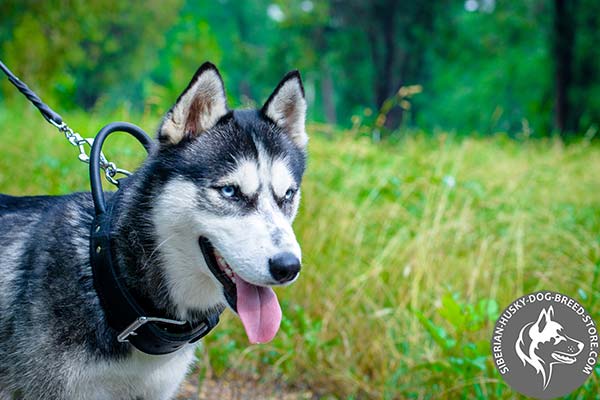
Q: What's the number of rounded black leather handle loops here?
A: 1